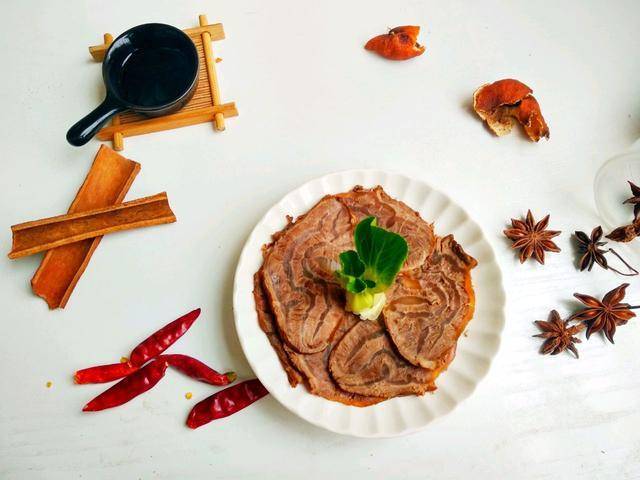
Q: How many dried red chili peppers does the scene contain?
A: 5